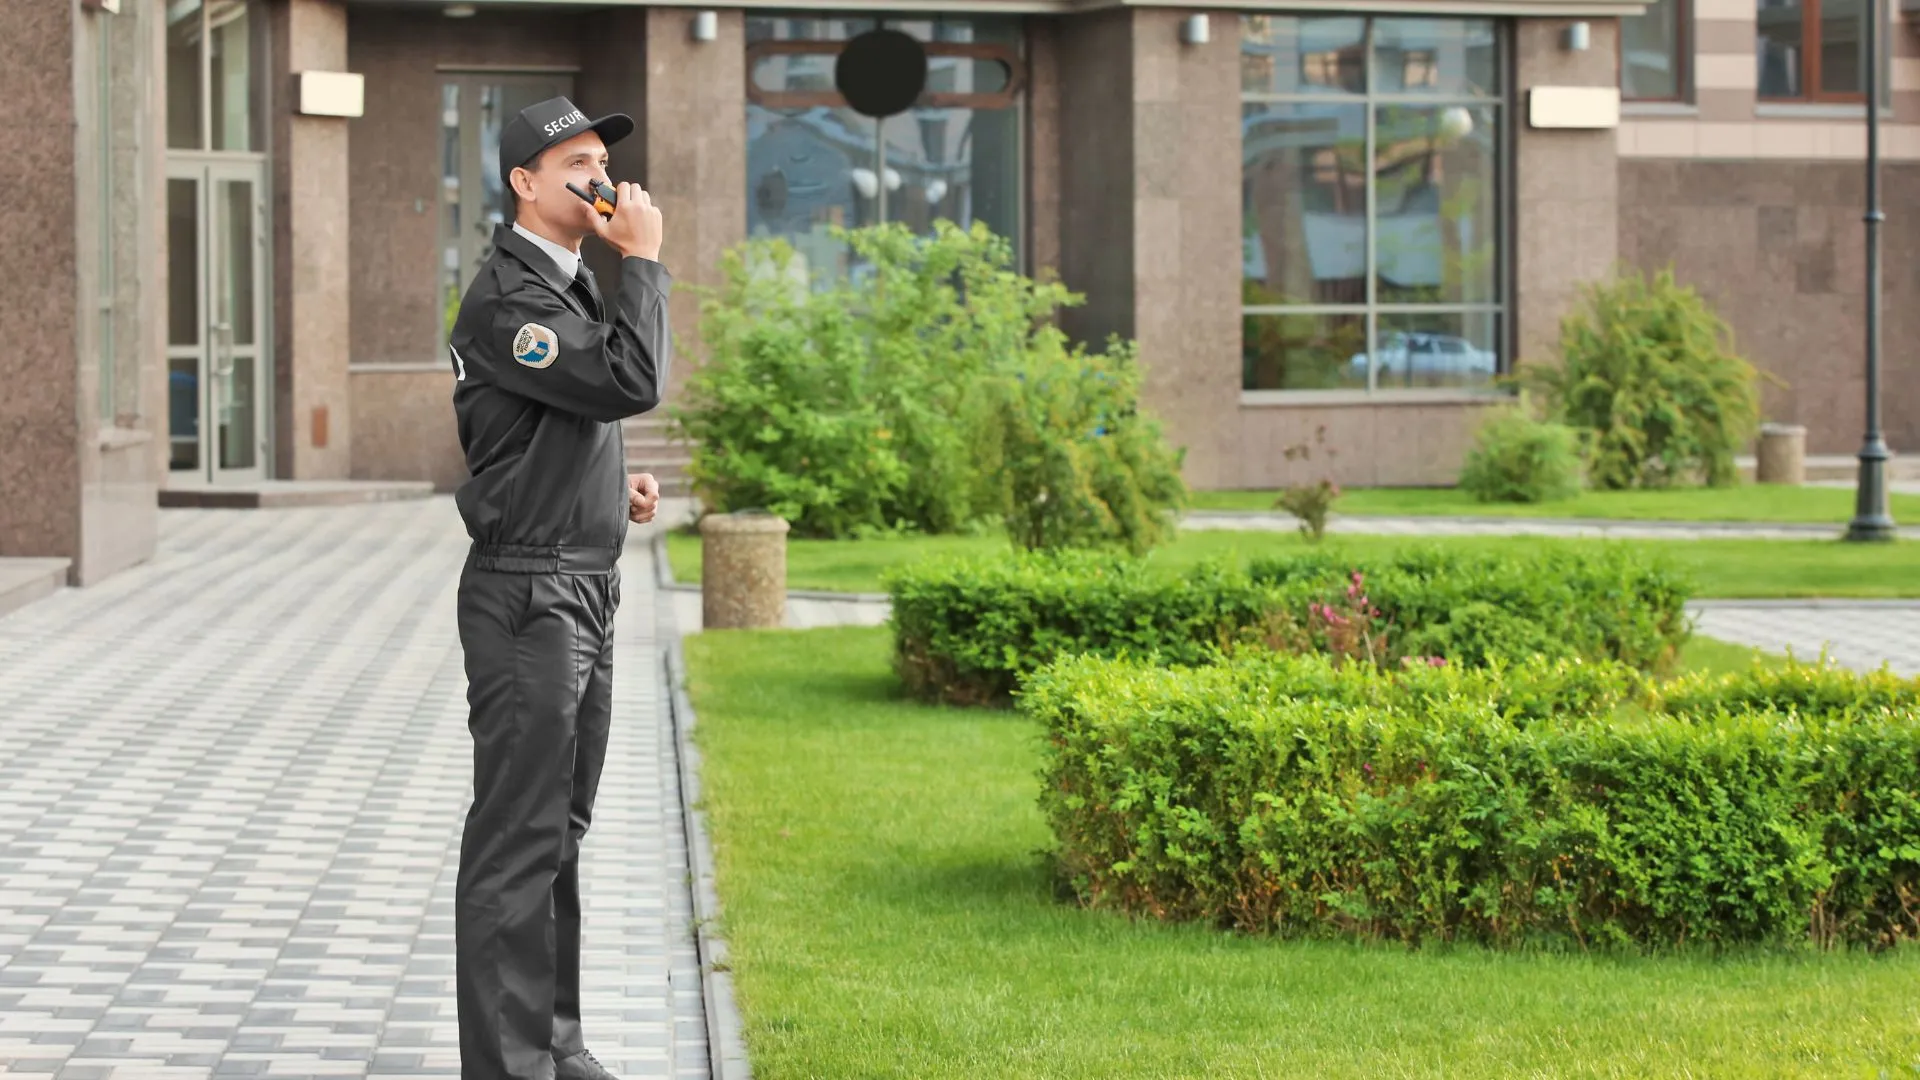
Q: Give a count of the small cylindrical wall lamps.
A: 3